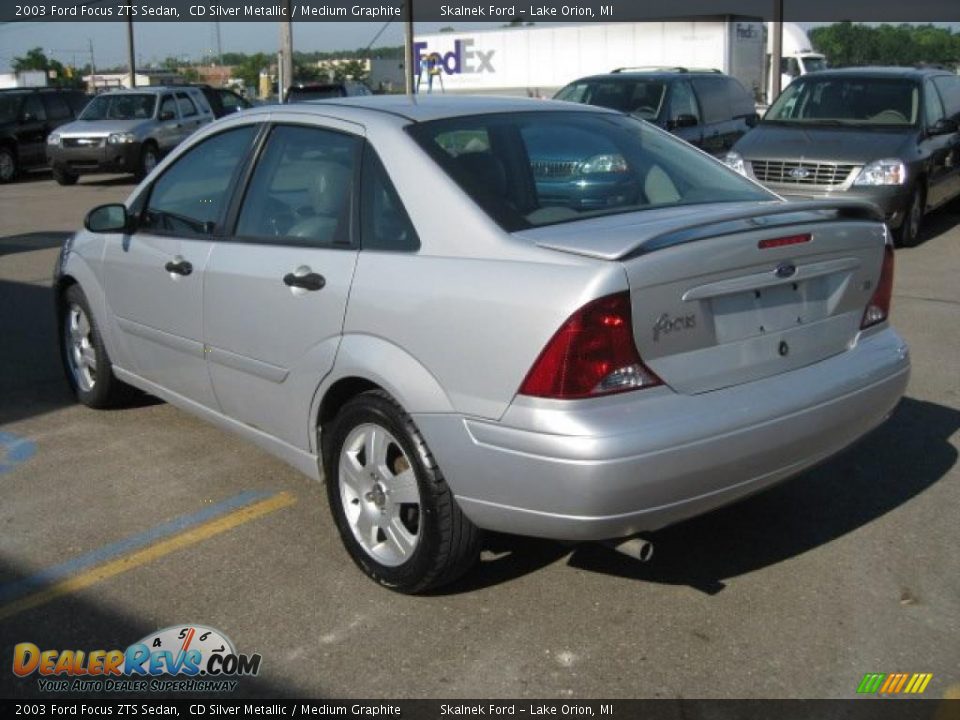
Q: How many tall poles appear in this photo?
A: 4